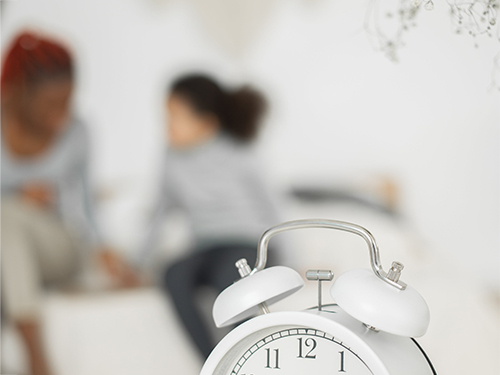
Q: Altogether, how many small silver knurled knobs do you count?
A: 2